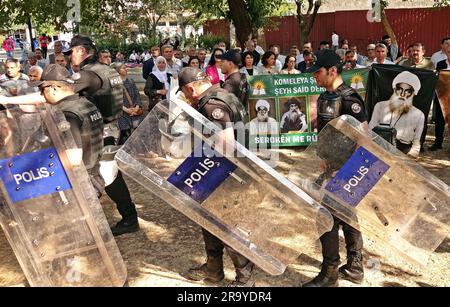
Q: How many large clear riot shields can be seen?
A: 3